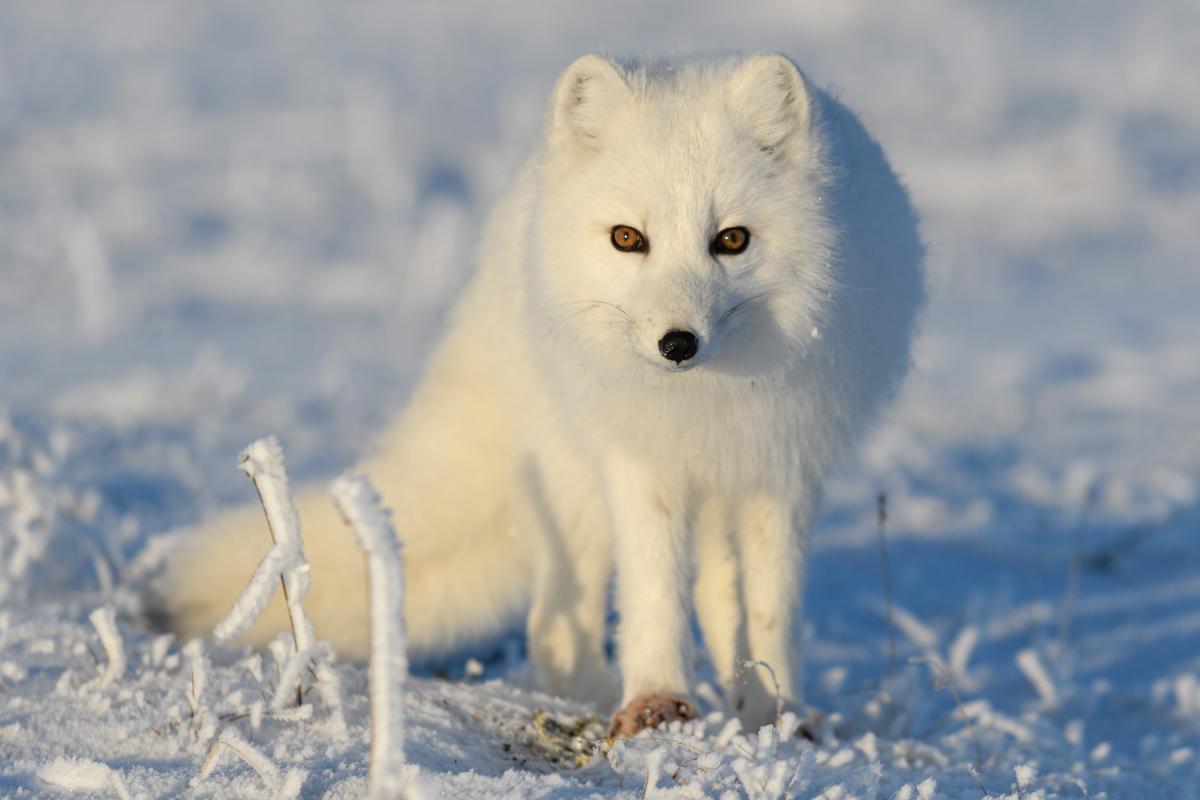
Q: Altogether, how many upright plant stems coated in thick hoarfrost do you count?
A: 2